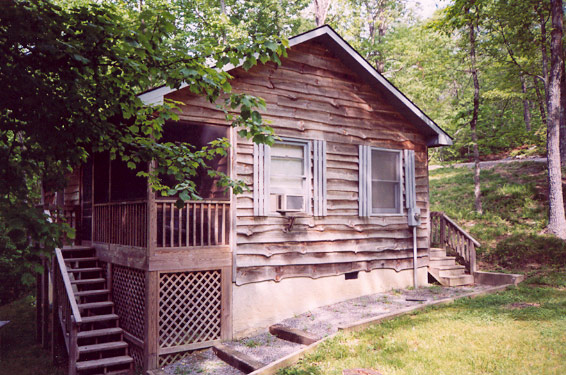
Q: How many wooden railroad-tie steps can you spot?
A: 2